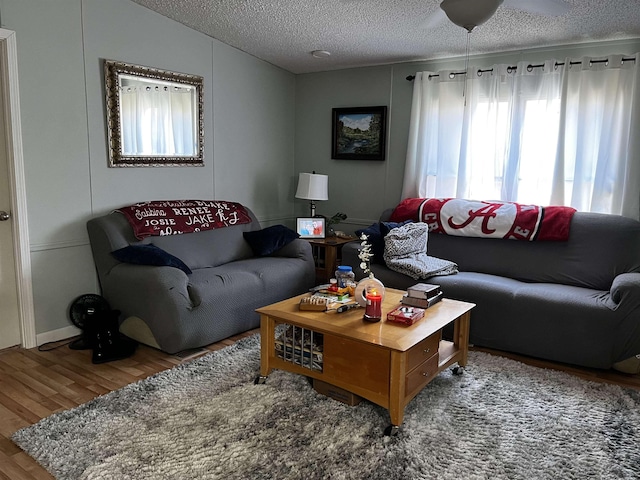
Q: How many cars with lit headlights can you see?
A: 0